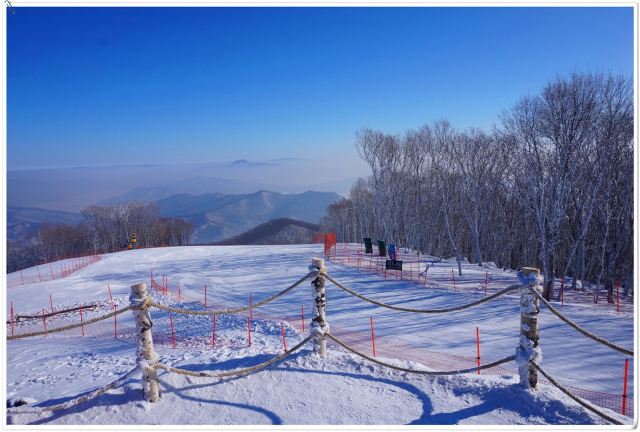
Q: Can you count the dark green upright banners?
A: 2